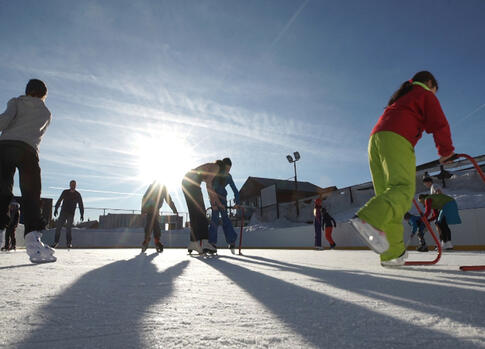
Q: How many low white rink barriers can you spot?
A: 1